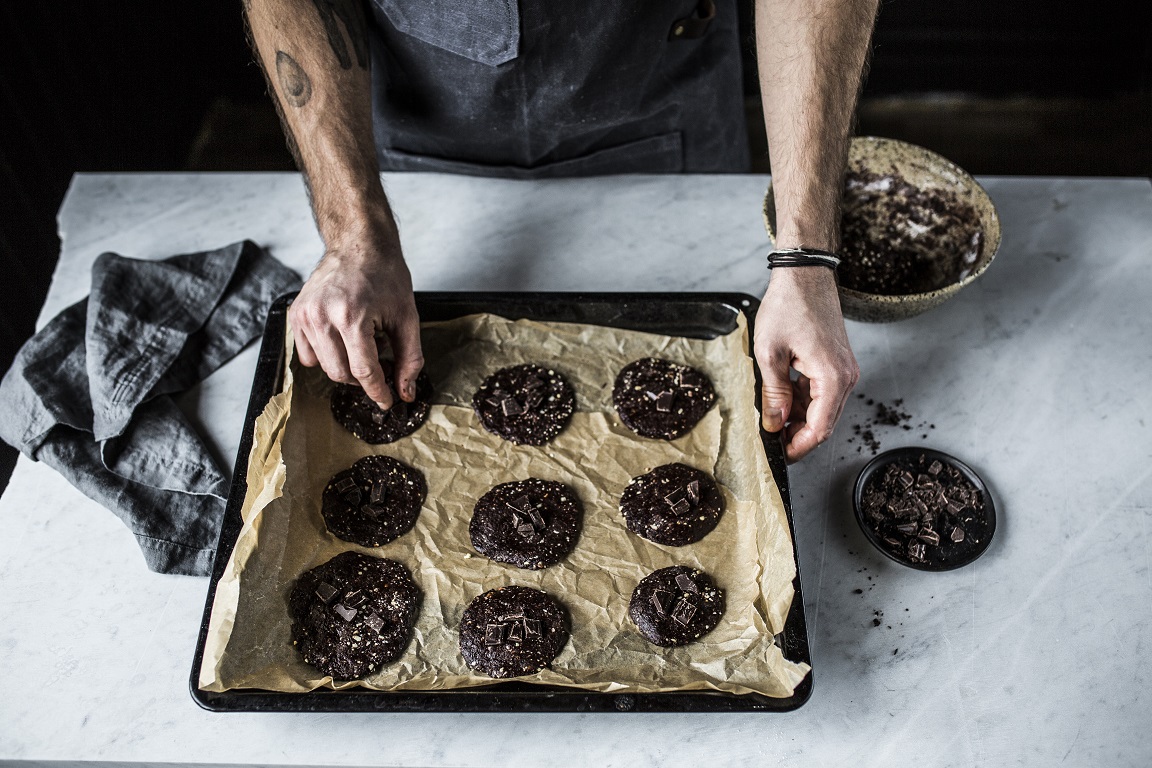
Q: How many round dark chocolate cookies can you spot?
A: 9